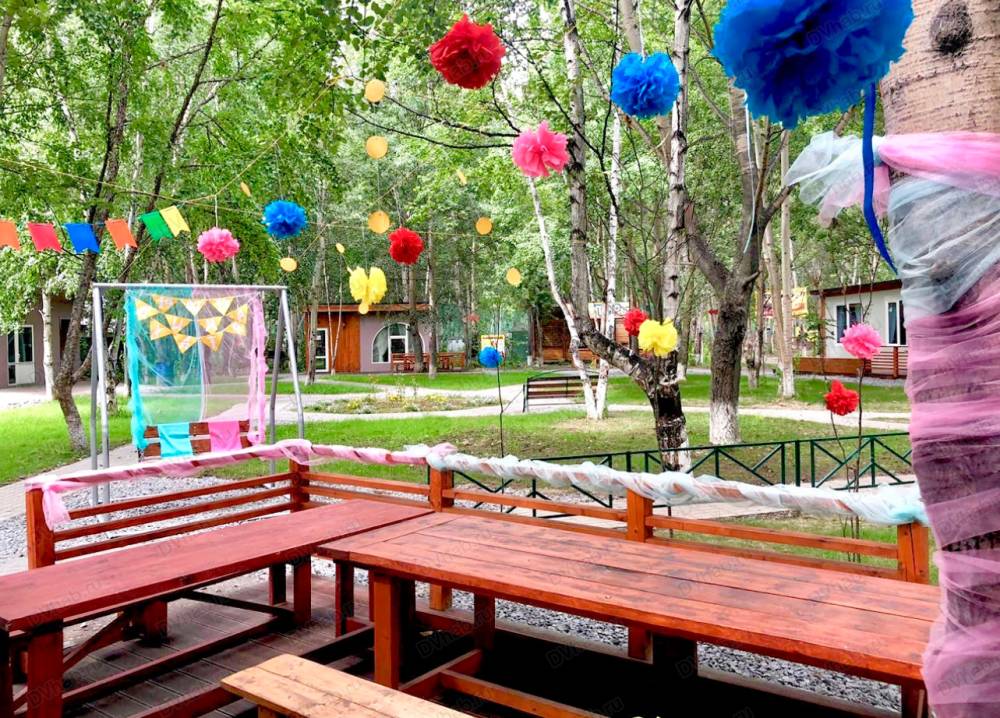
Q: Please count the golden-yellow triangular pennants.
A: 11